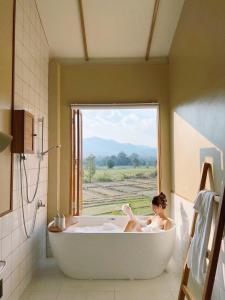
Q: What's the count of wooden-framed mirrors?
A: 1